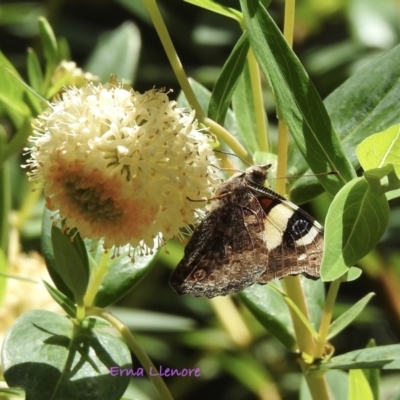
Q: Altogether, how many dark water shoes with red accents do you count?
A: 0